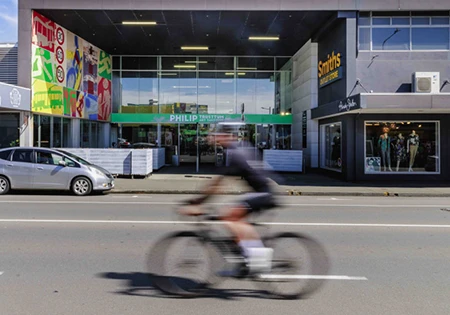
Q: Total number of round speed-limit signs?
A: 3